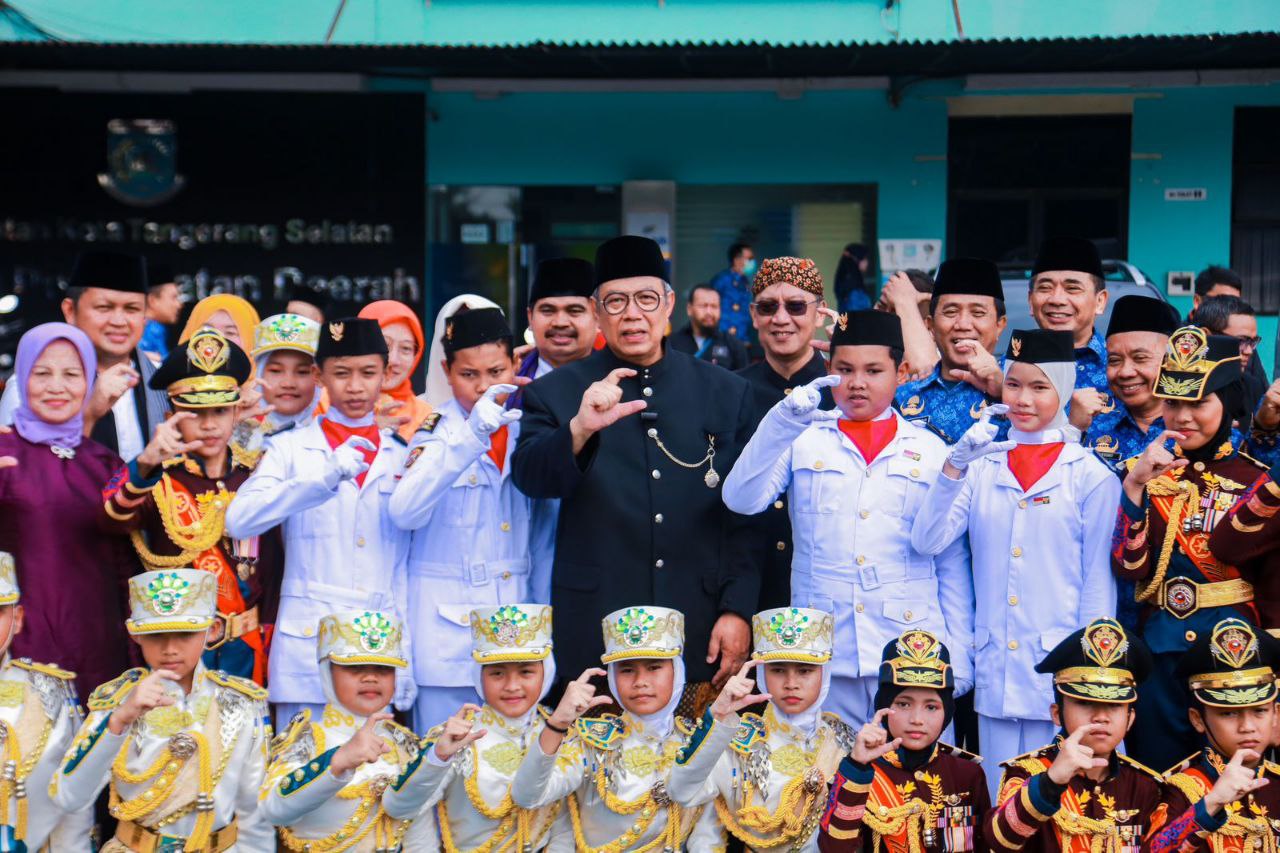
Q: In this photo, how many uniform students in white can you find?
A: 11